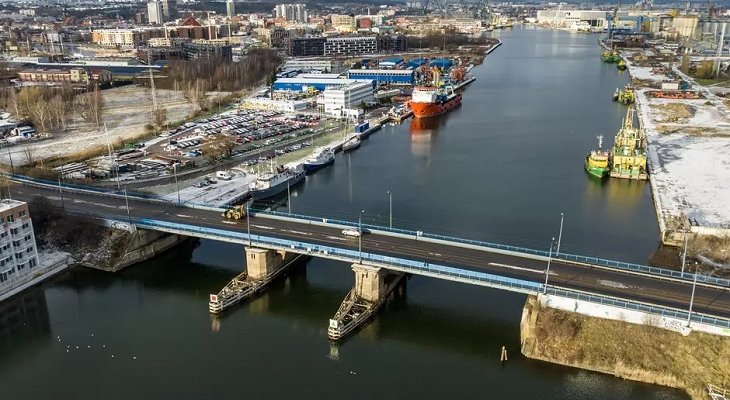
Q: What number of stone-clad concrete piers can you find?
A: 2